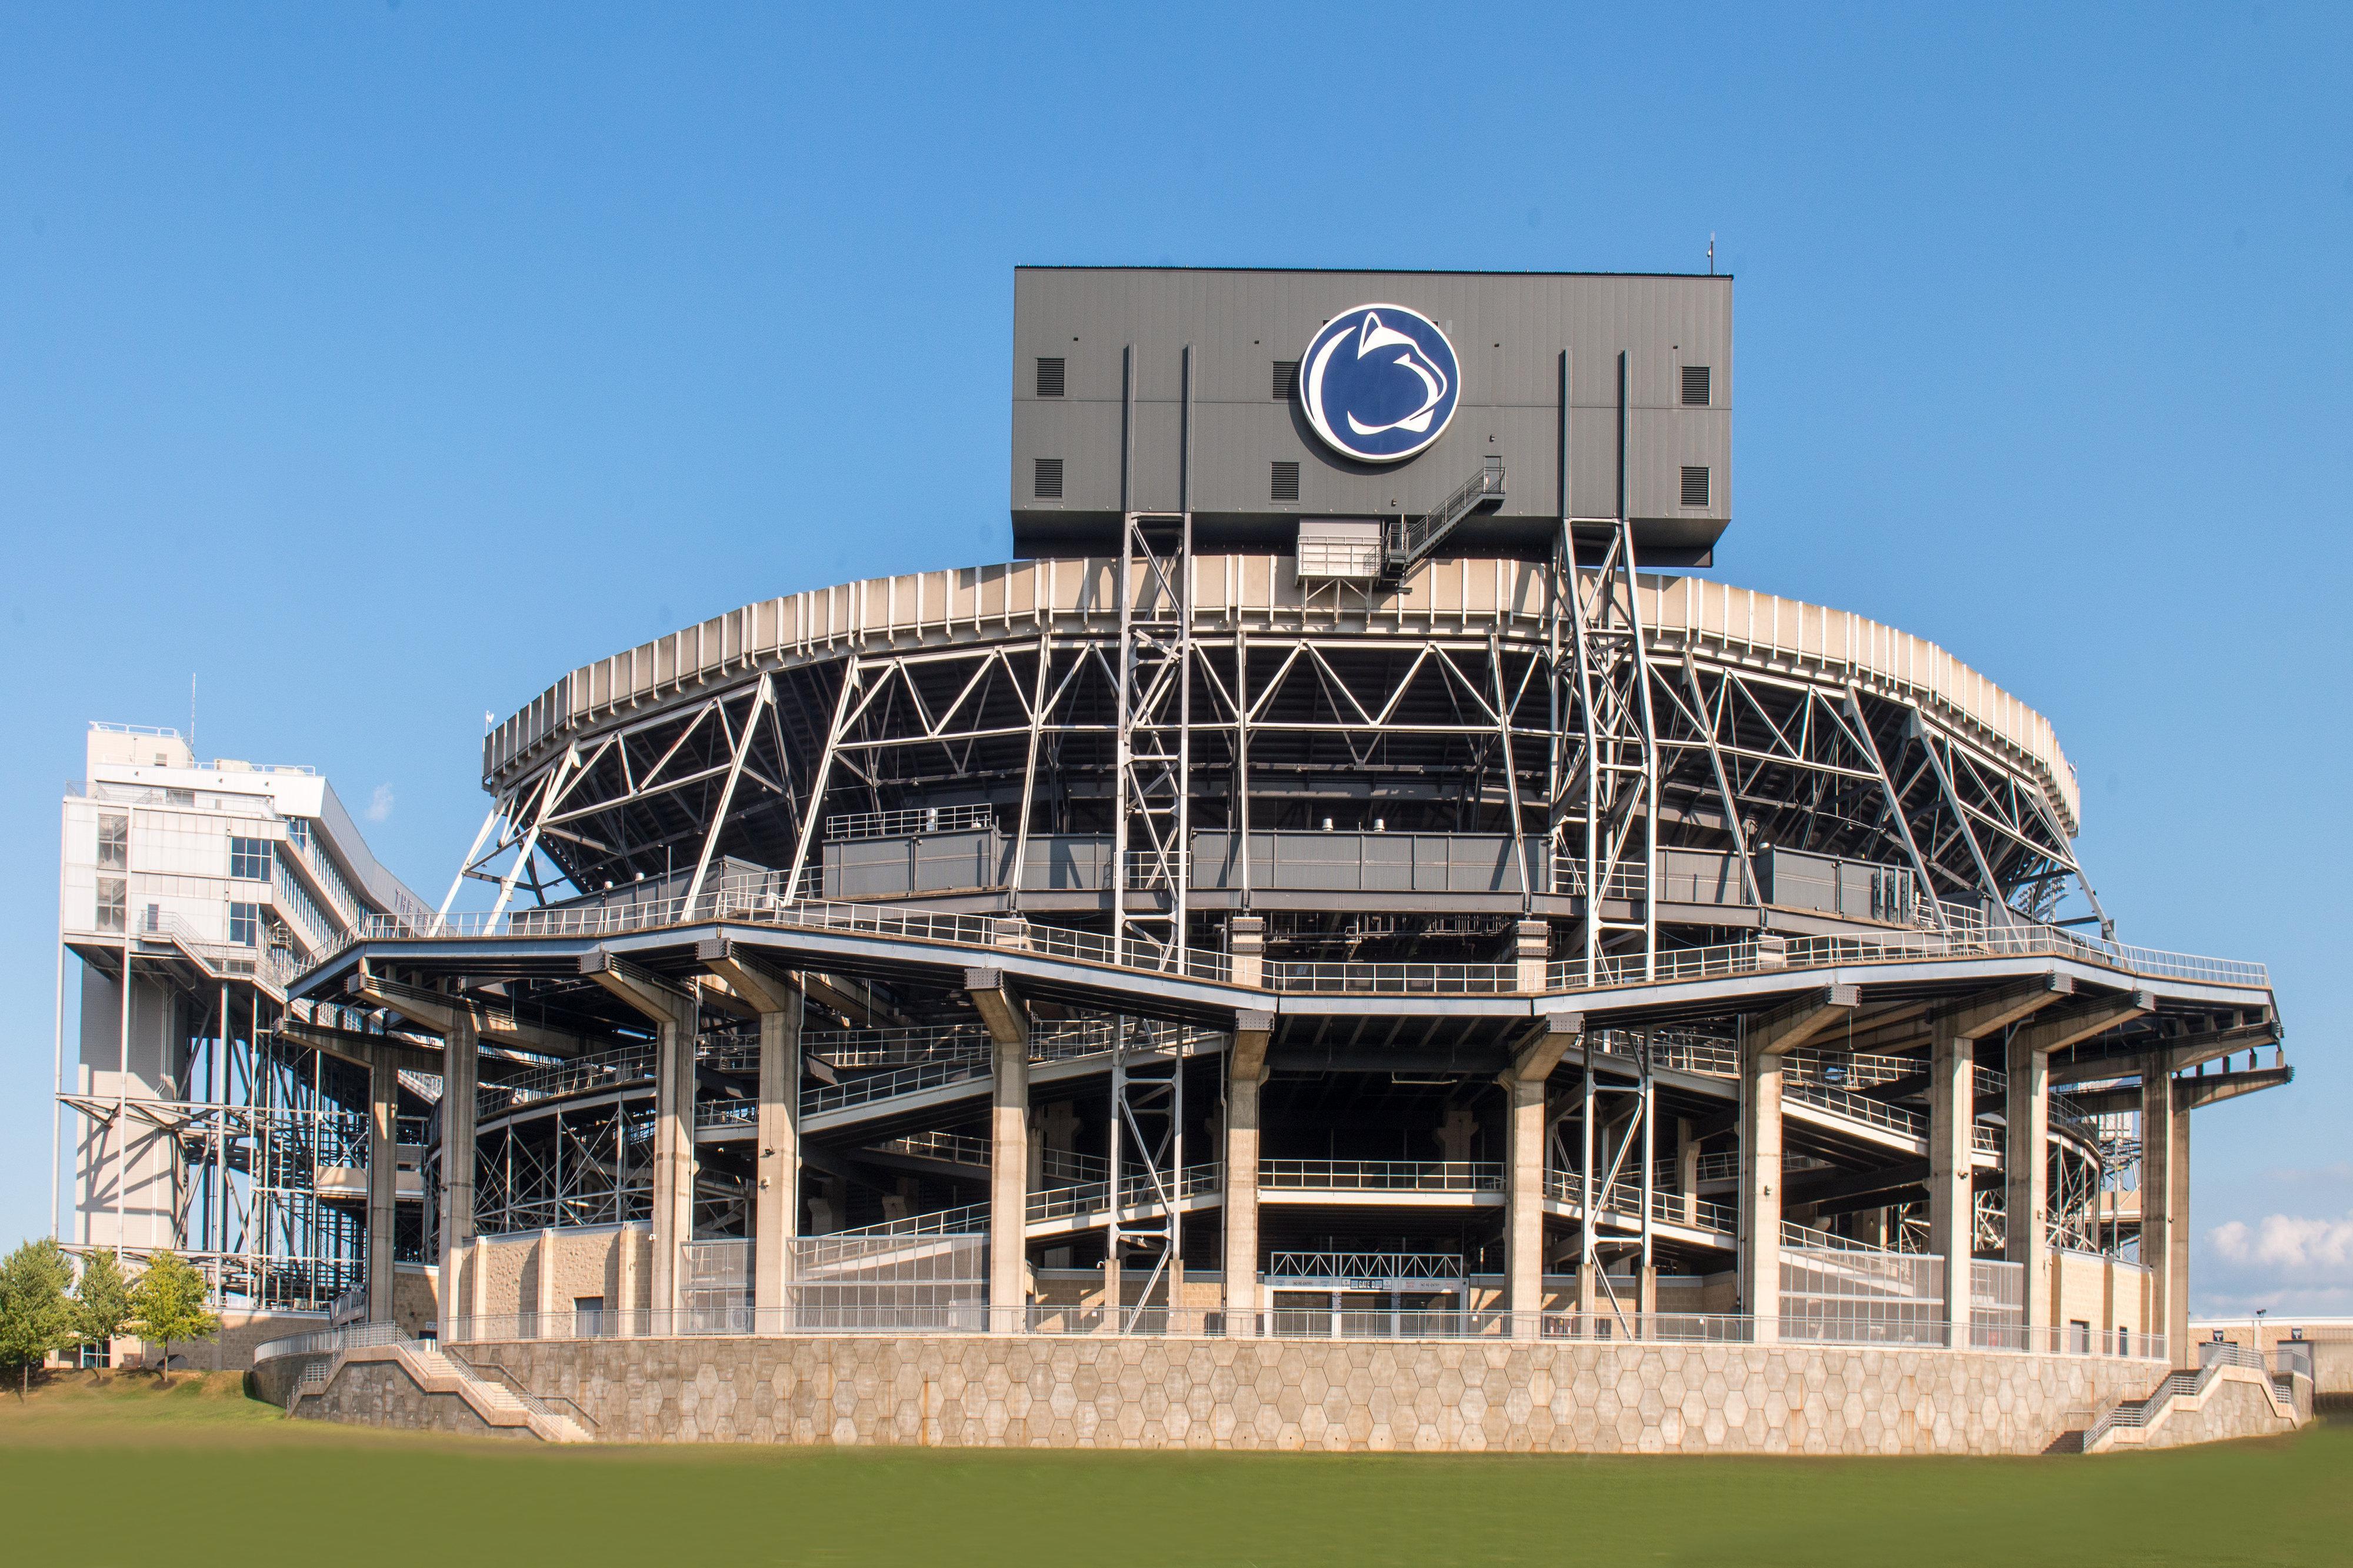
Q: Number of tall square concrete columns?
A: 12